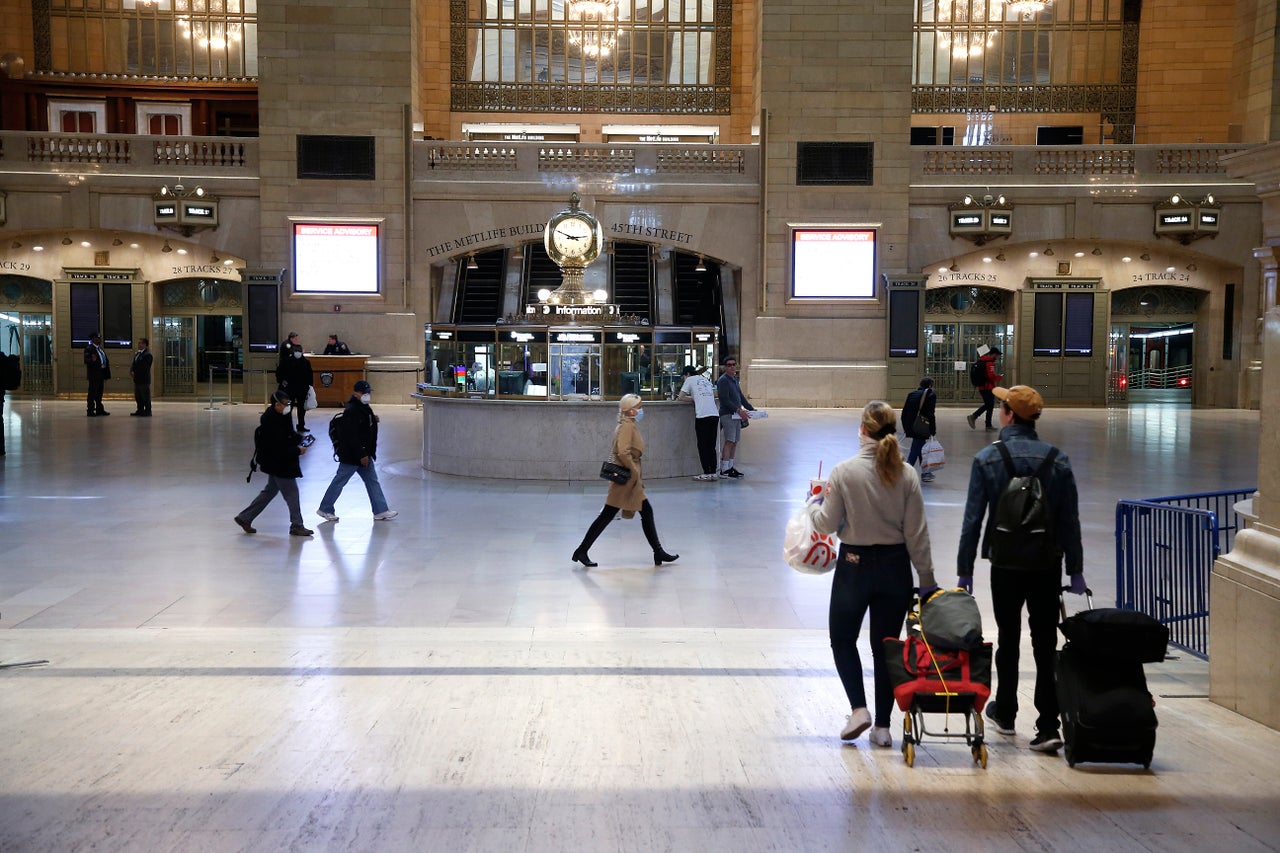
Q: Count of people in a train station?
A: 15